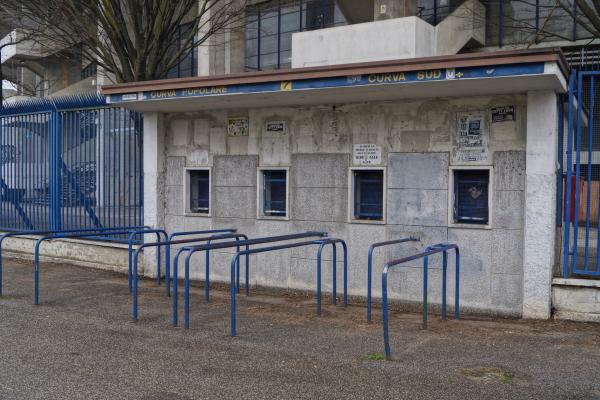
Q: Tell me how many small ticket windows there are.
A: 4